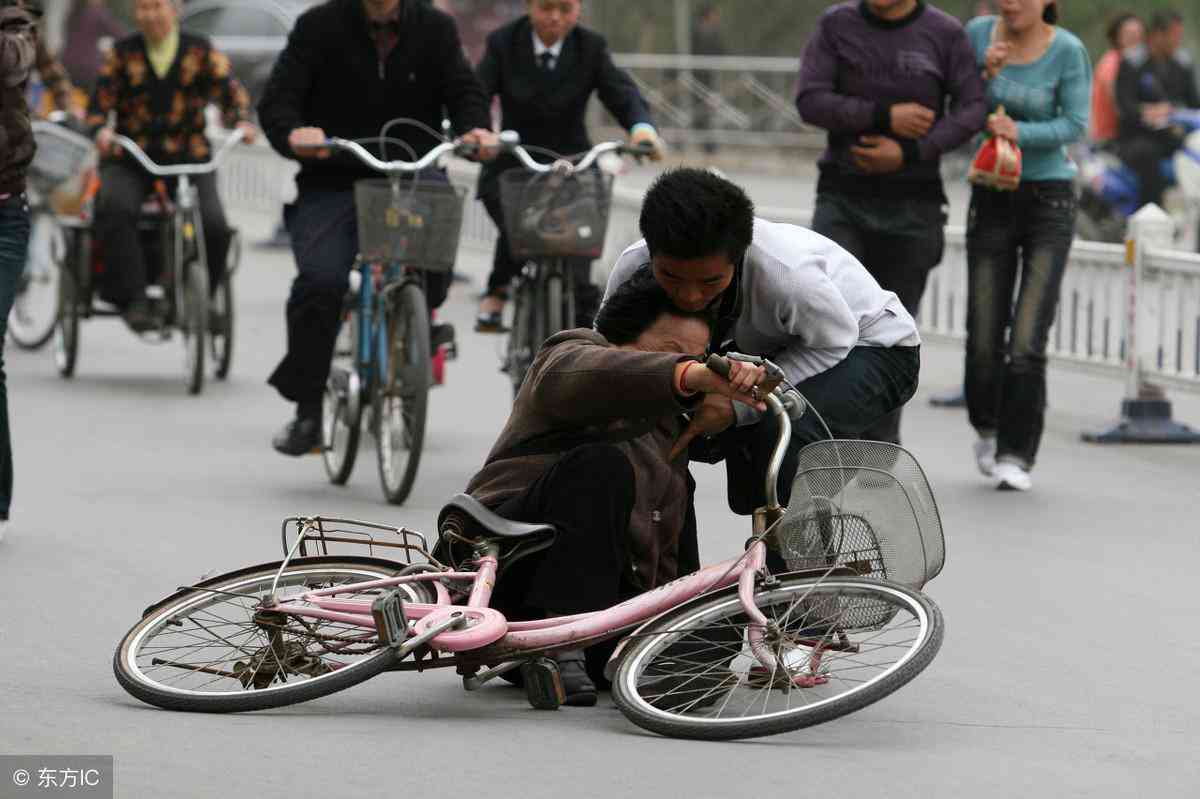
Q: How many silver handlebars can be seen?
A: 4